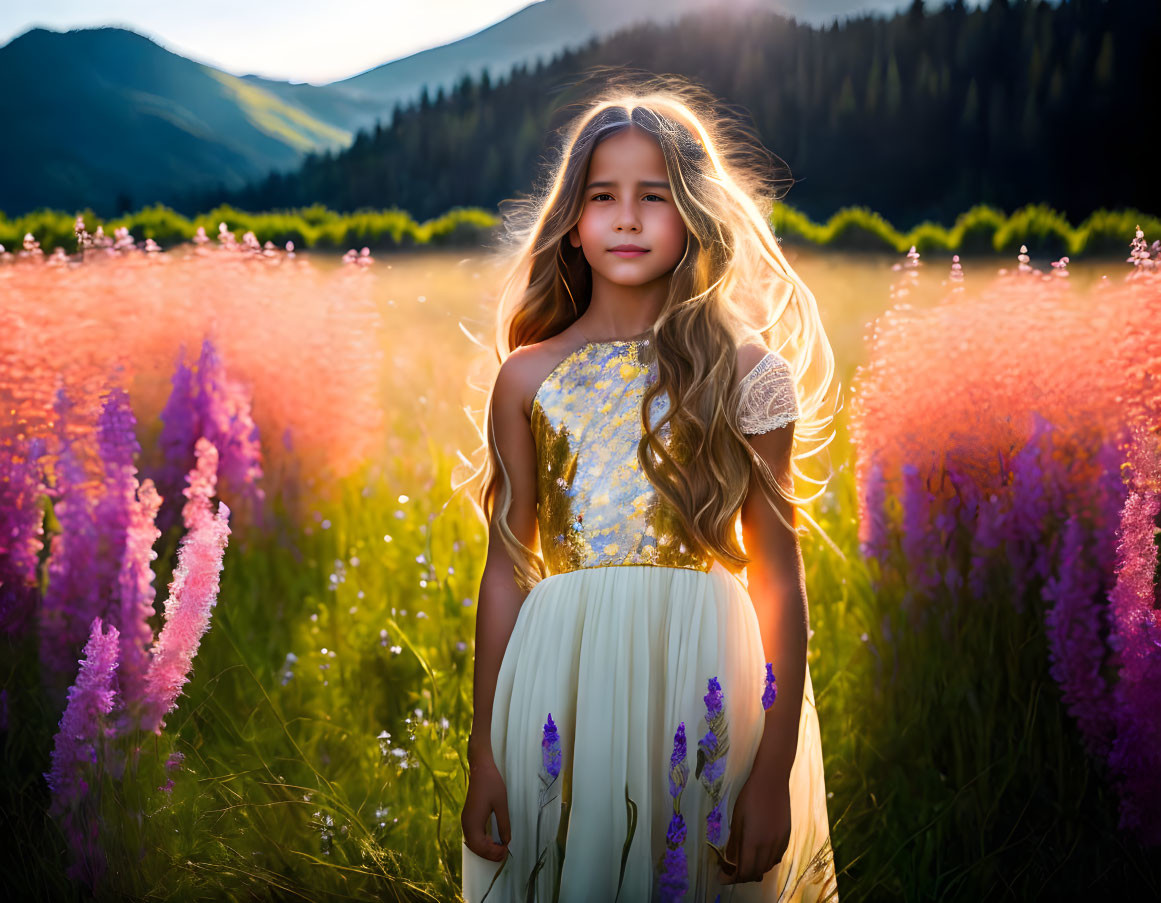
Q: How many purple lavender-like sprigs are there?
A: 4